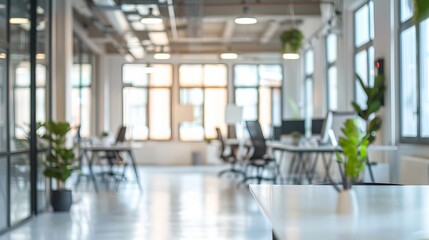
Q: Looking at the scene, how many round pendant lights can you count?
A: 5